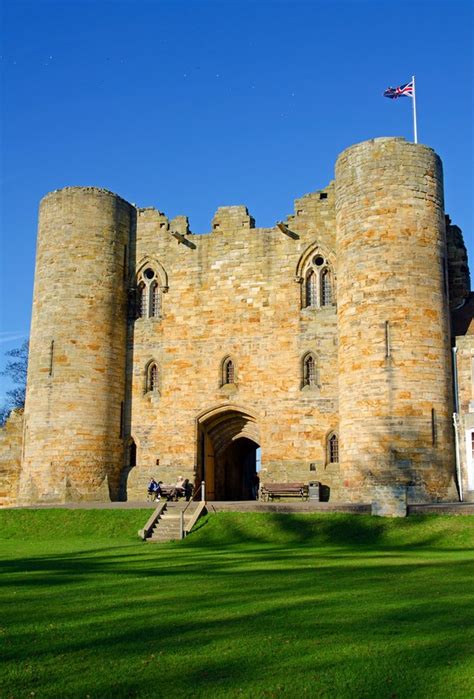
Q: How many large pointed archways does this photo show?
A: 1